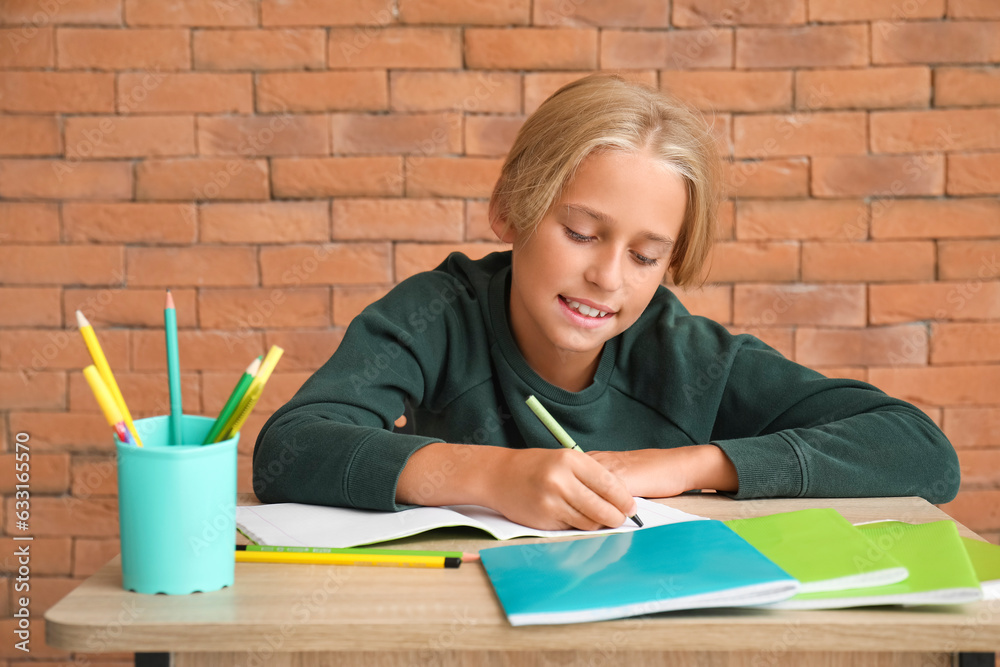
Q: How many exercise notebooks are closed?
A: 4